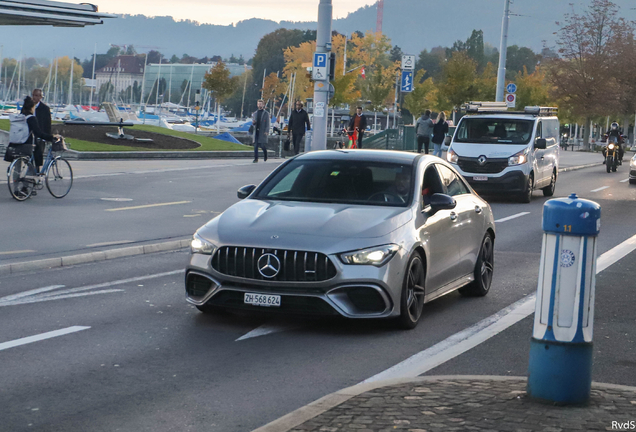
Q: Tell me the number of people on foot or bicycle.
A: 7